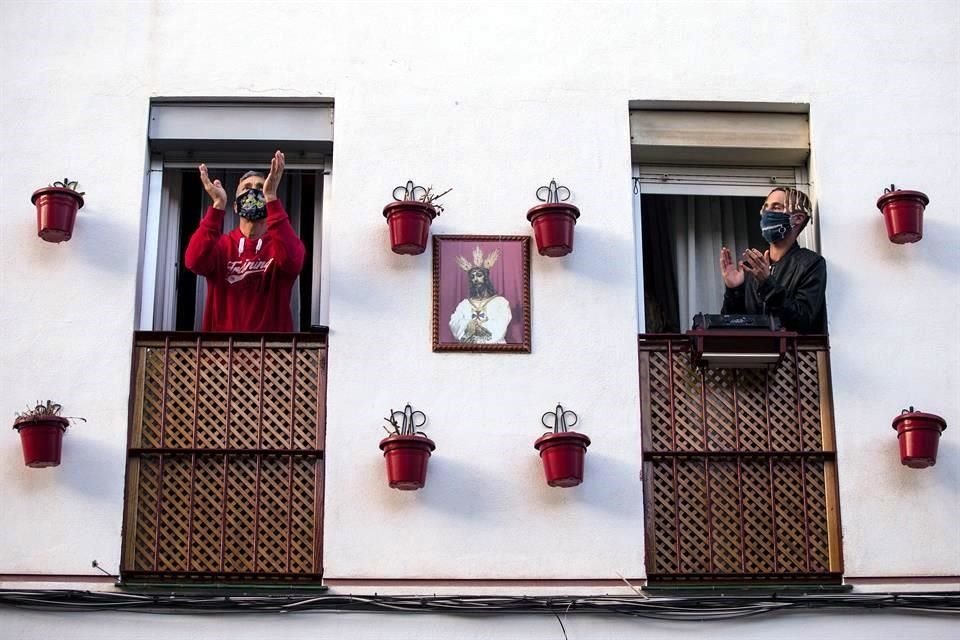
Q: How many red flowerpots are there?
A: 8